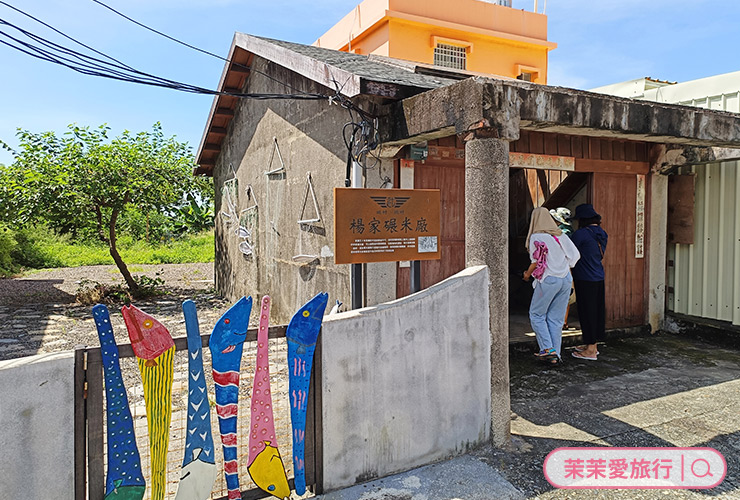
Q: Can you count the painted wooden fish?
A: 6